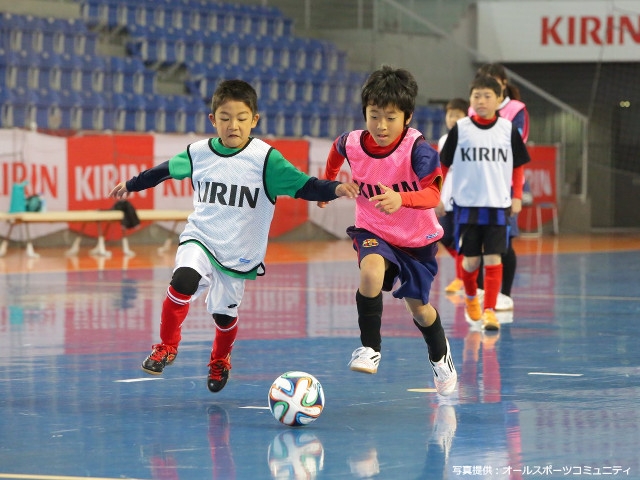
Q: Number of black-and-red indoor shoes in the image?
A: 2